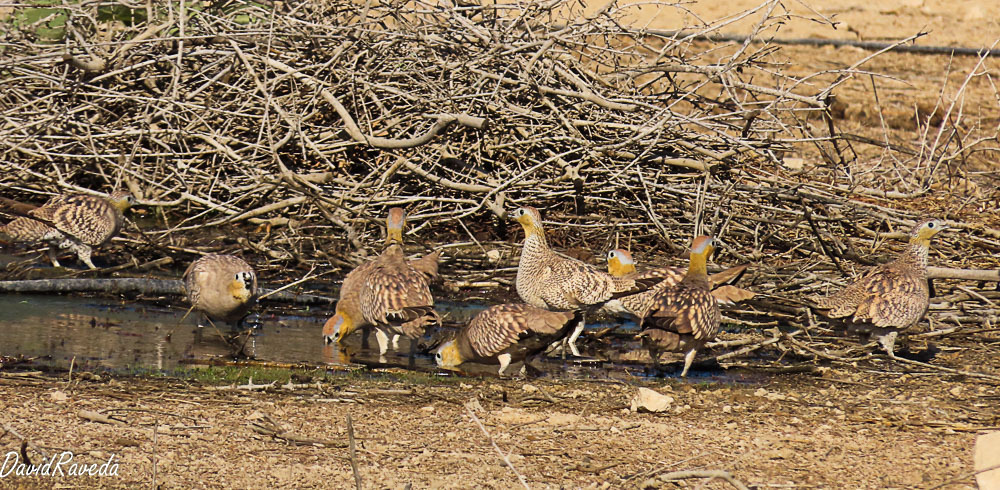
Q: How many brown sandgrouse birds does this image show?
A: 9